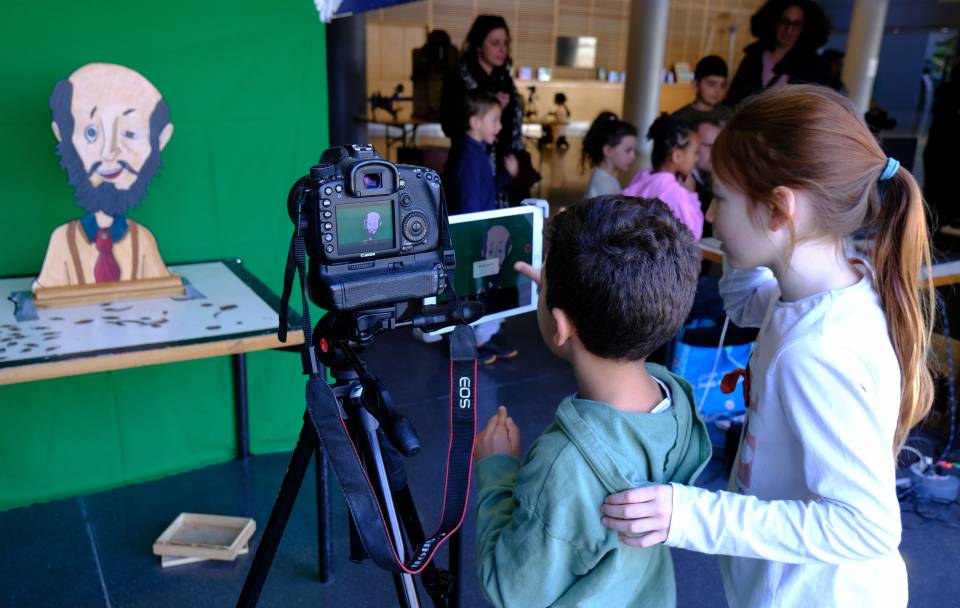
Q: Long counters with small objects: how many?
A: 1